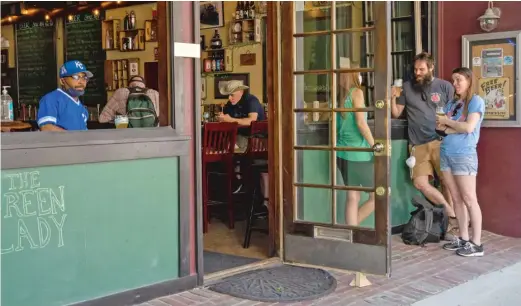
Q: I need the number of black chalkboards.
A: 2